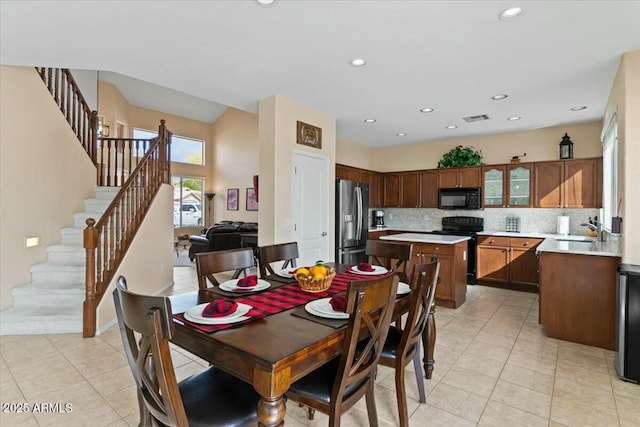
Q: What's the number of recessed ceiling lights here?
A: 10